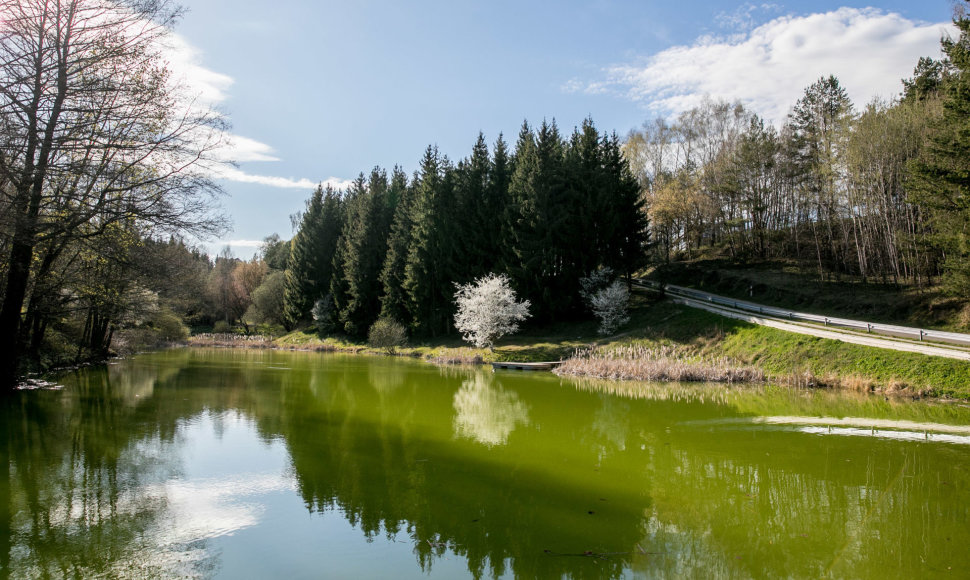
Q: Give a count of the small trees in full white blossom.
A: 2